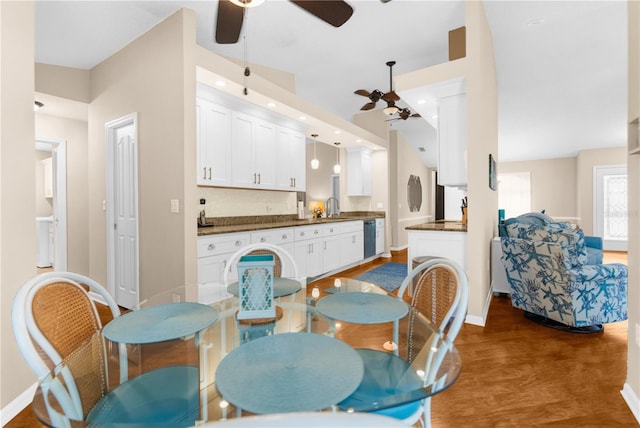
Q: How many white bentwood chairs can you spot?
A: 4